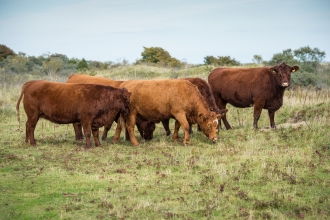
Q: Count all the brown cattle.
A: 5